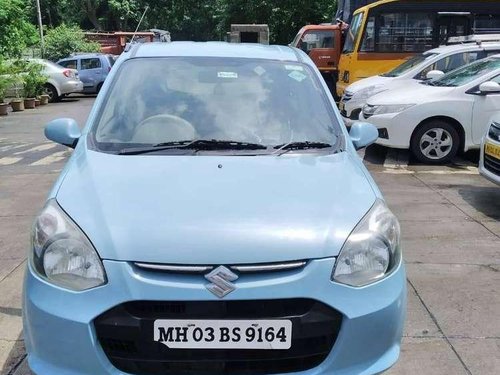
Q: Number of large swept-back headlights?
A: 2